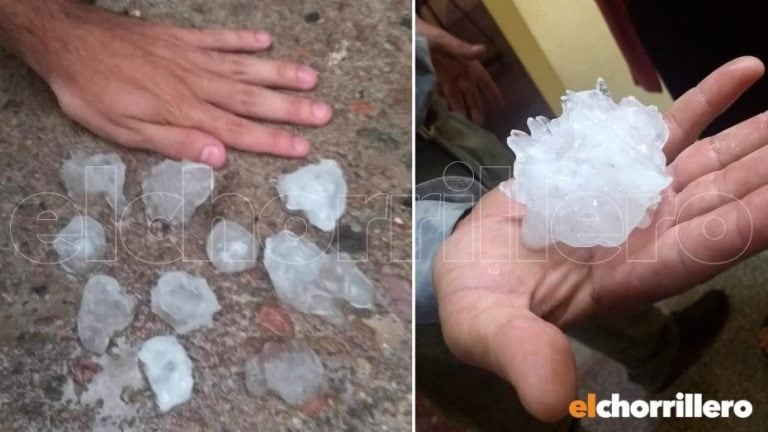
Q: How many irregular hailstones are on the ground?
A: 10